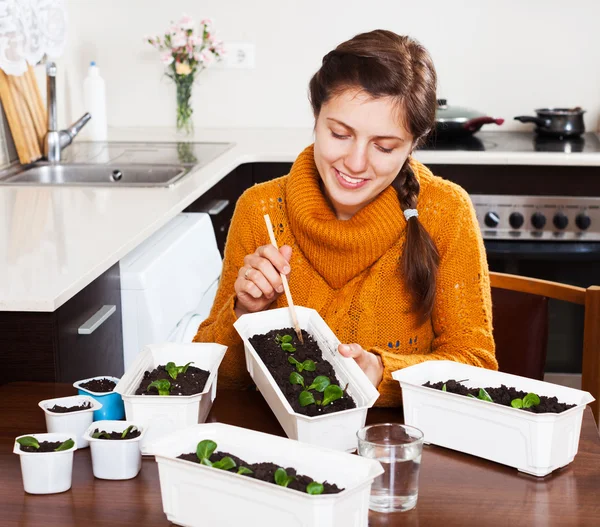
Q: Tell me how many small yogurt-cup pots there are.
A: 4